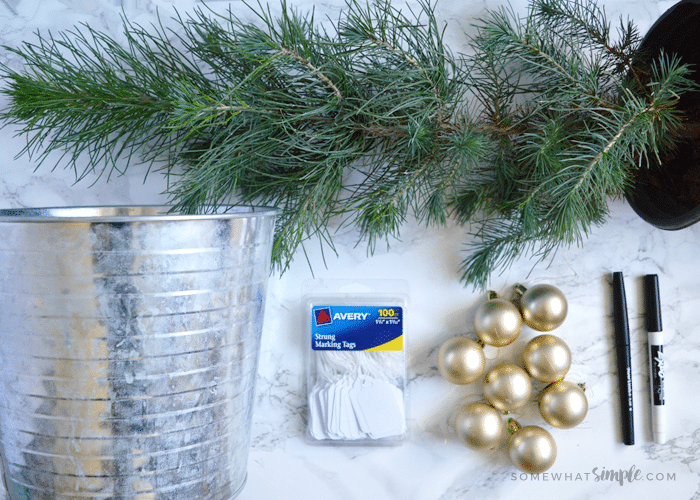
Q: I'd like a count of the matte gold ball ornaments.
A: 8